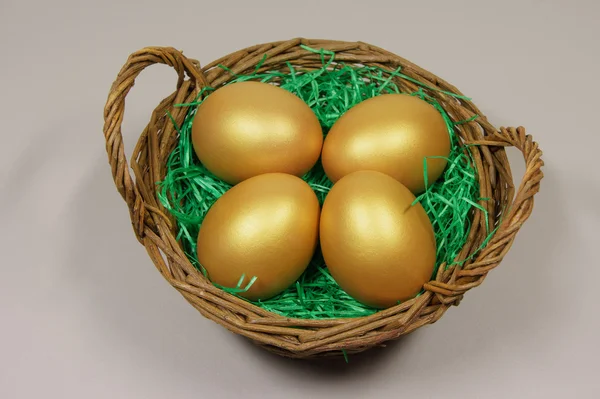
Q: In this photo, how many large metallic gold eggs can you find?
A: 4